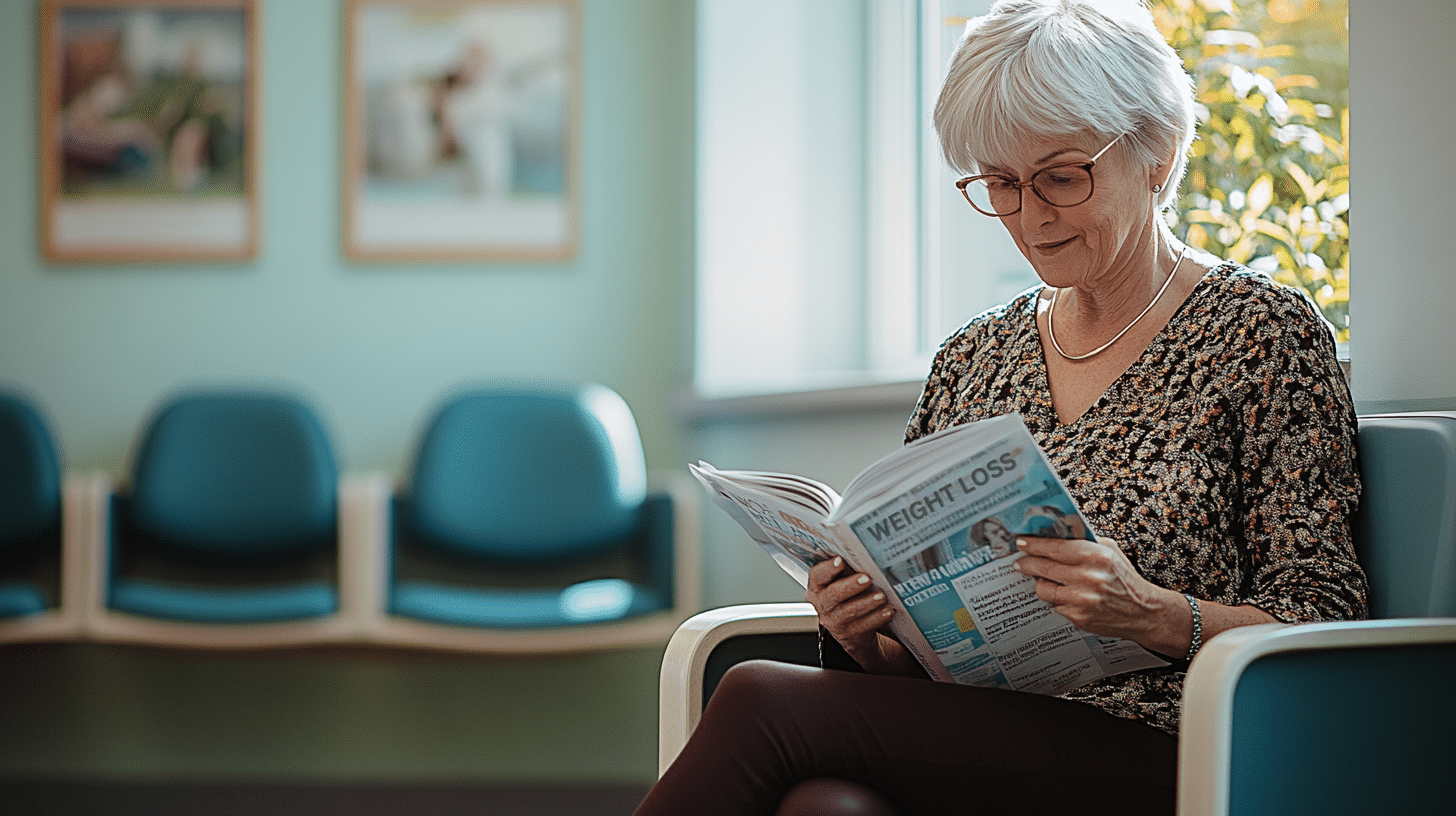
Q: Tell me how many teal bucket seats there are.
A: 3